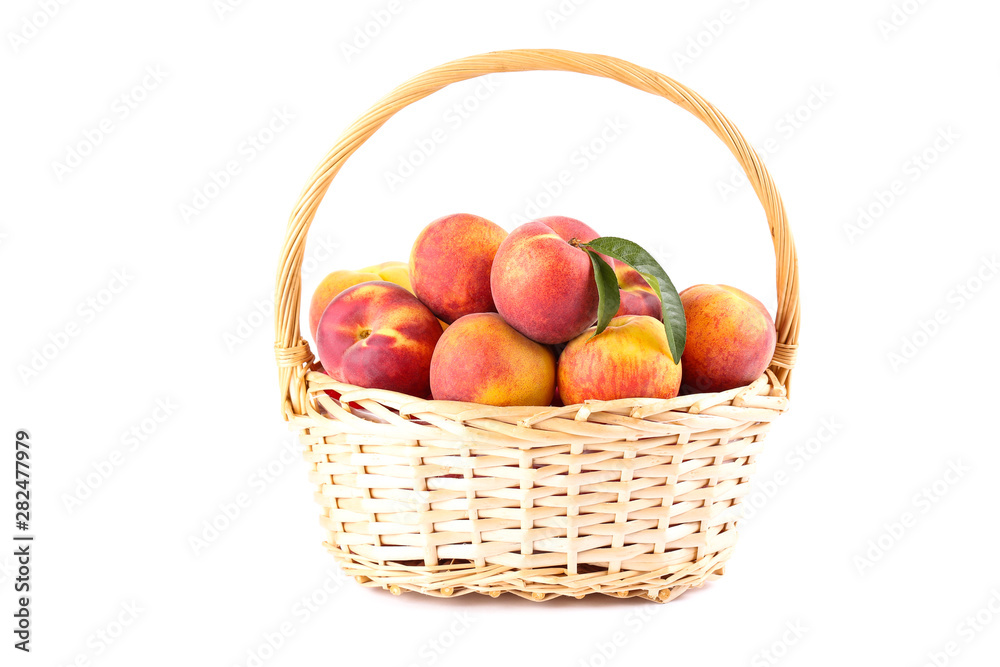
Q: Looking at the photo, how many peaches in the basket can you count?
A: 8